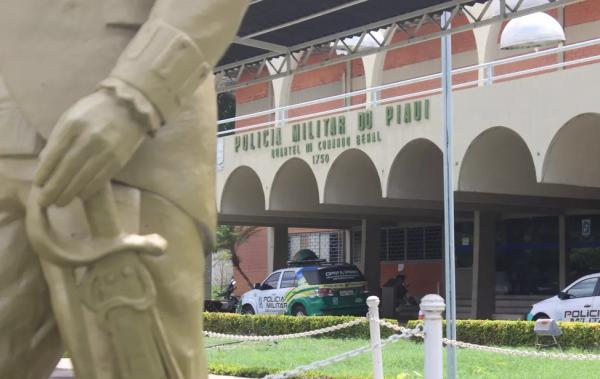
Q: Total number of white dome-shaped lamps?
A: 1